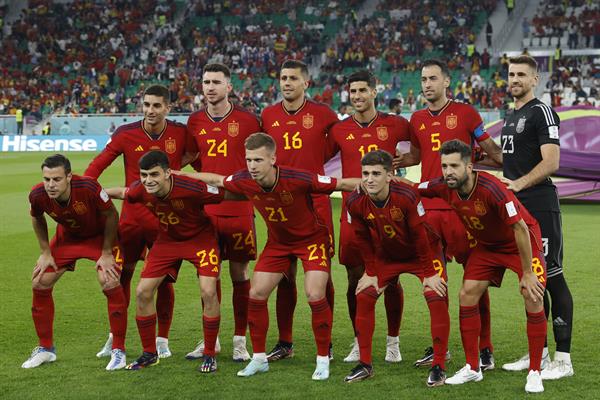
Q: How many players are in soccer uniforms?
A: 11